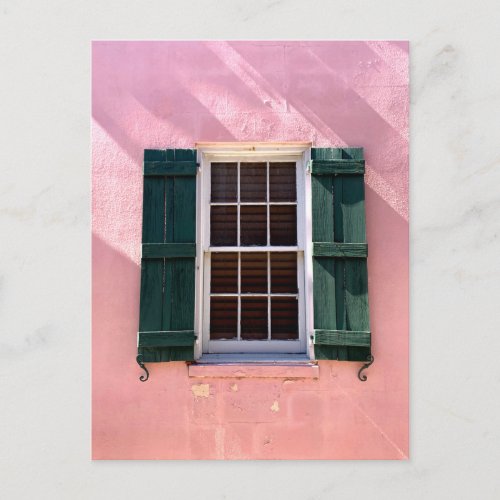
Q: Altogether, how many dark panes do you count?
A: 12